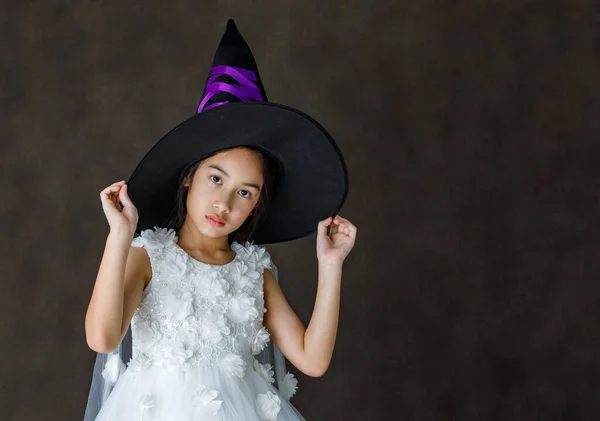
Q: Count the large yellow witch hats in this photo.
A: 0